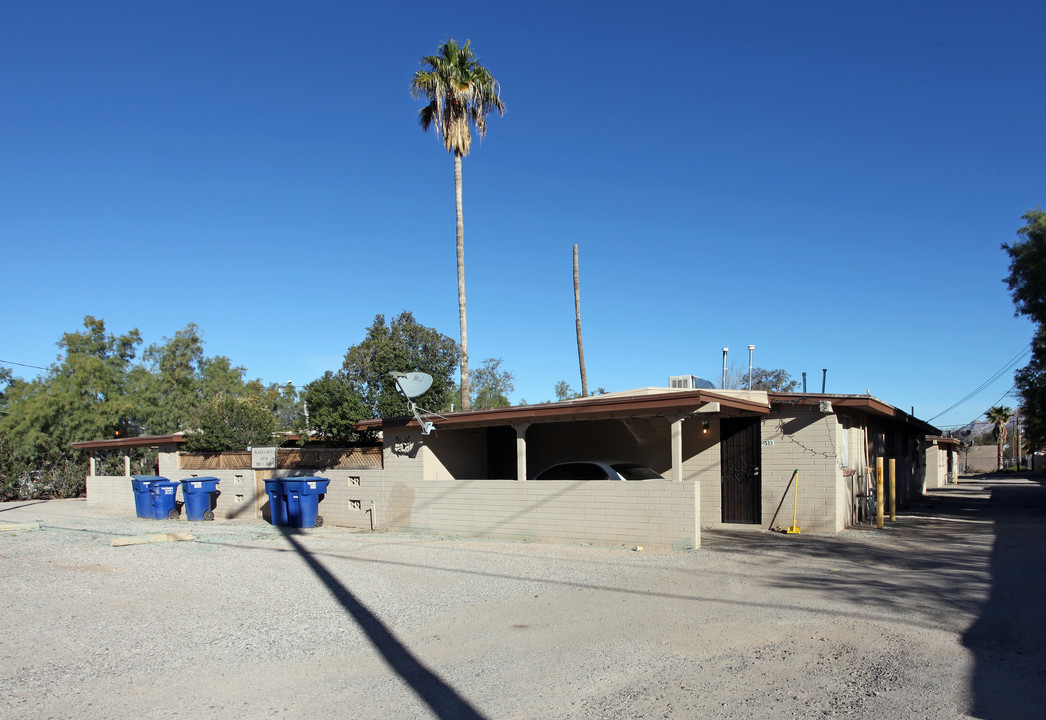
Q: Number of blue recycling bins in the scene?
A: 5